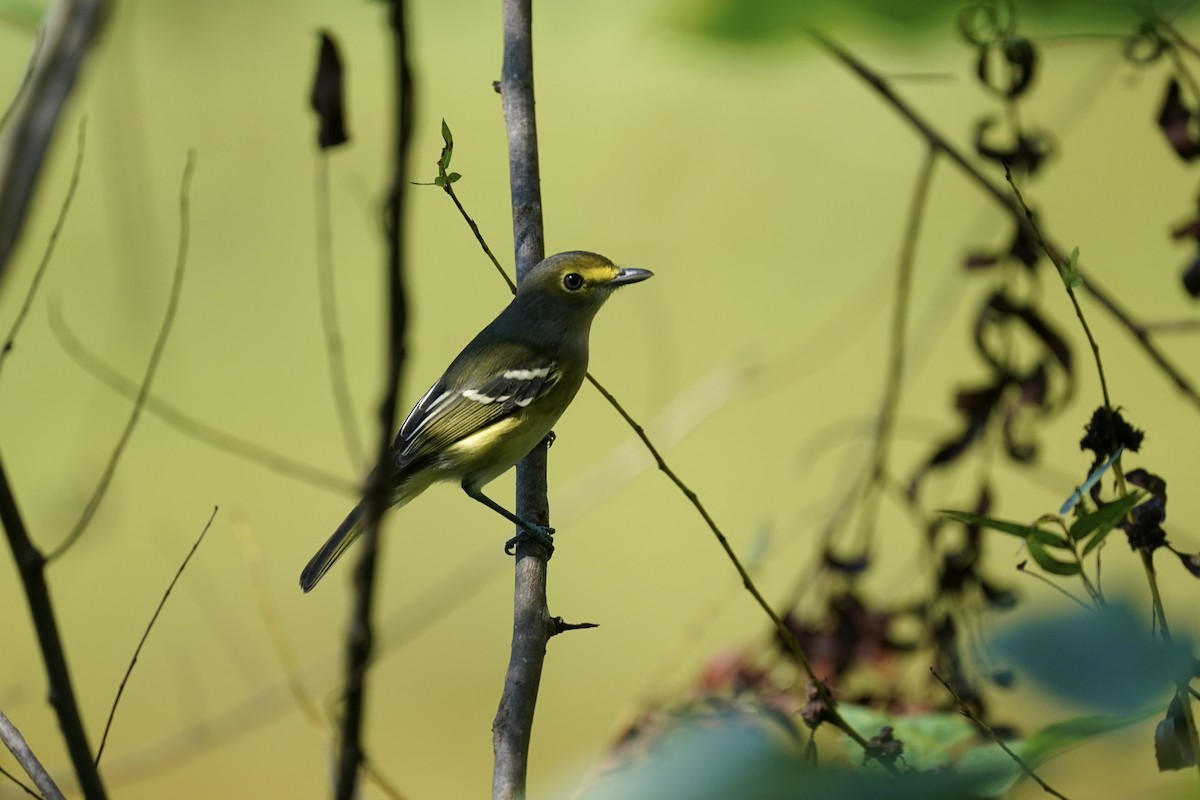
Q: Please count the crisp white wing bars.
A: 2